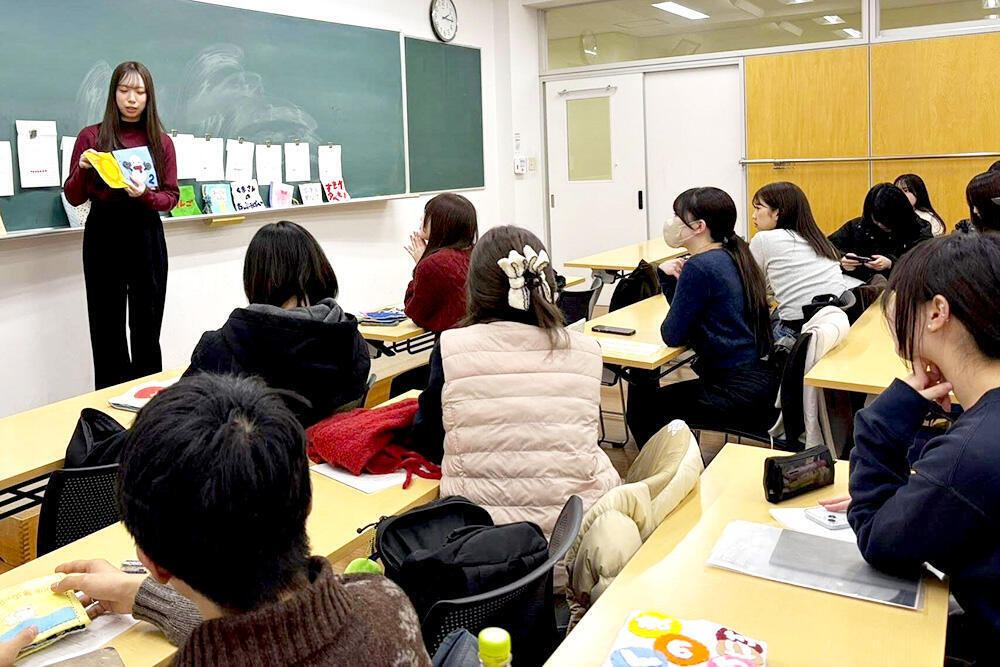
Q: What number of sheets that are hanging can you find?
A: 9